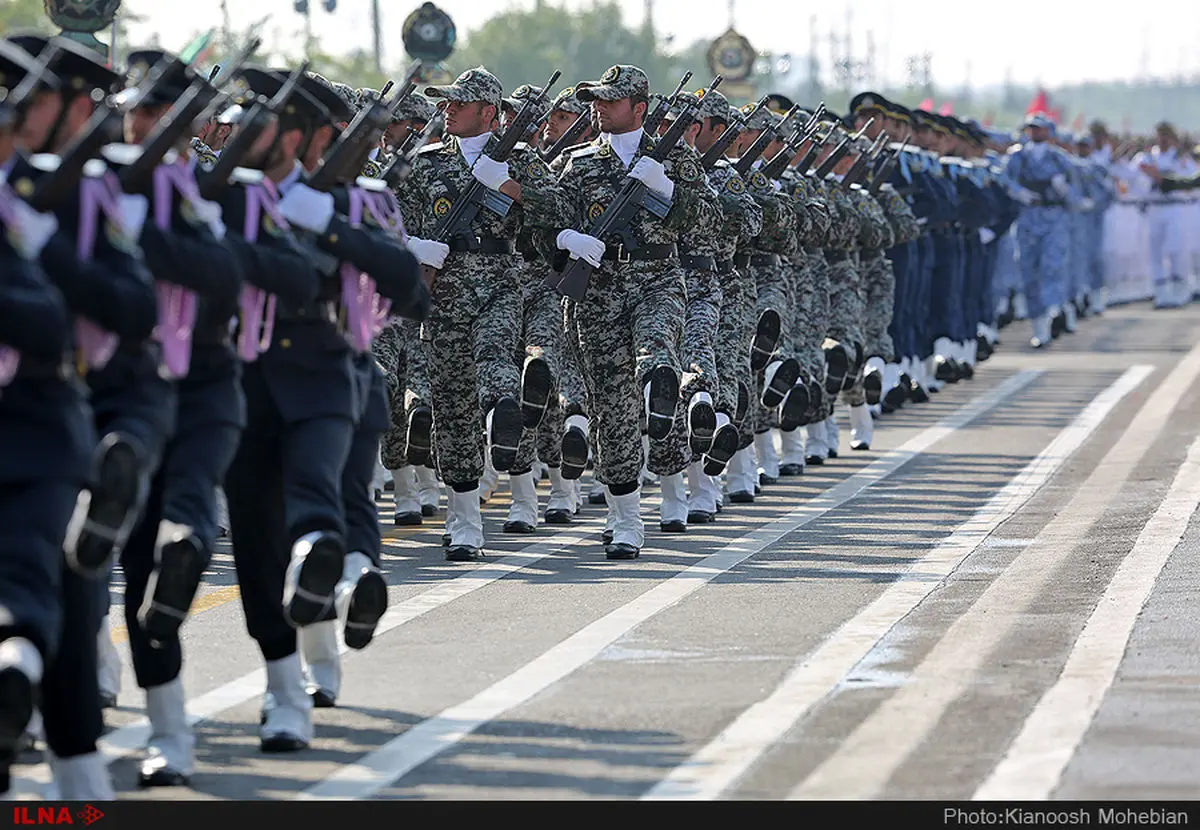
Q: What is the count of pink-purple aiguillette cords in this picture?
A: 5